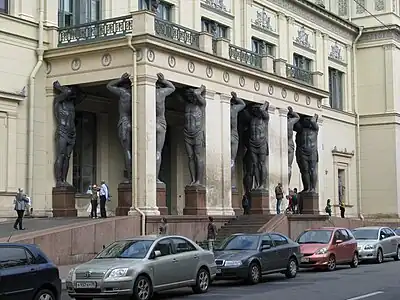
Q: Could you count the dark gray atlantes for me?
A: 8